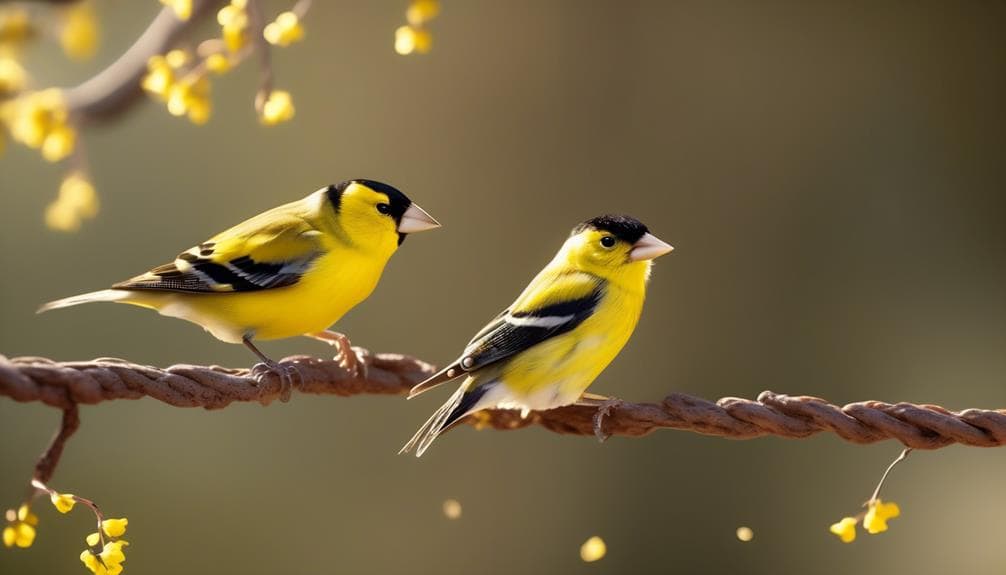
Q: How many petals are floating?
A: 3